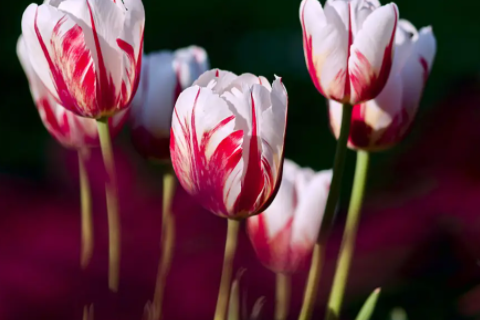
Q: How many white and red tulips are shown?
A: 7